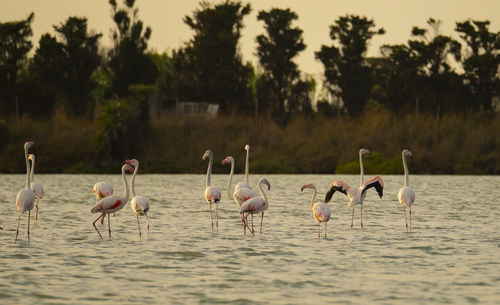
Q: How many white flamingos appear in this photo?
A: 12